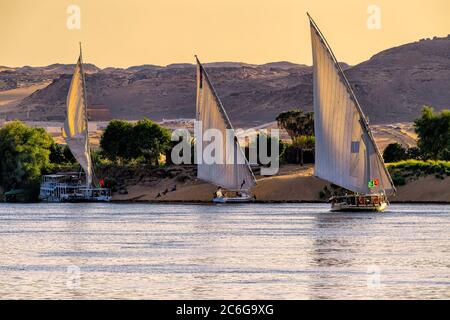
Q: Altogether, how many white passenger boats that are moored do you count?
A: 1